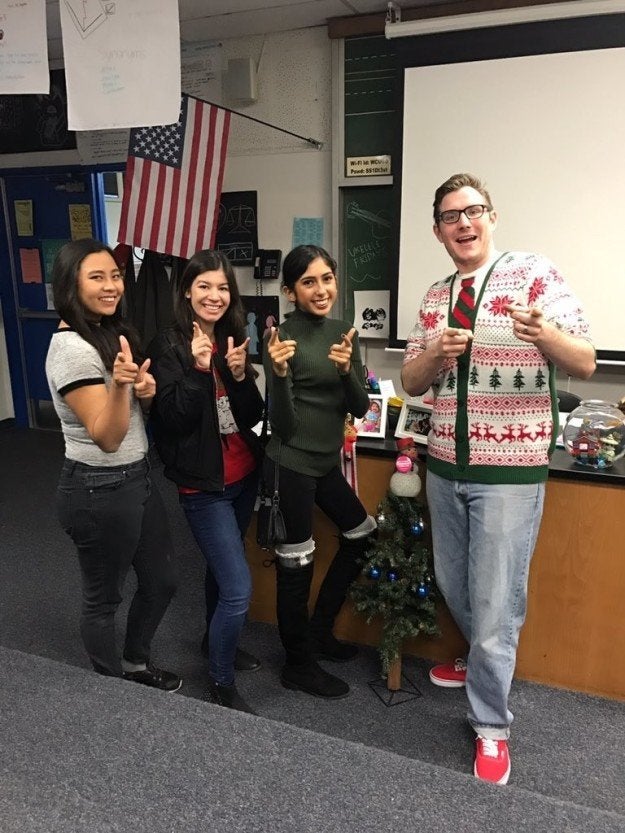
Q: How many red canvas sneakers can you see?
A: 2